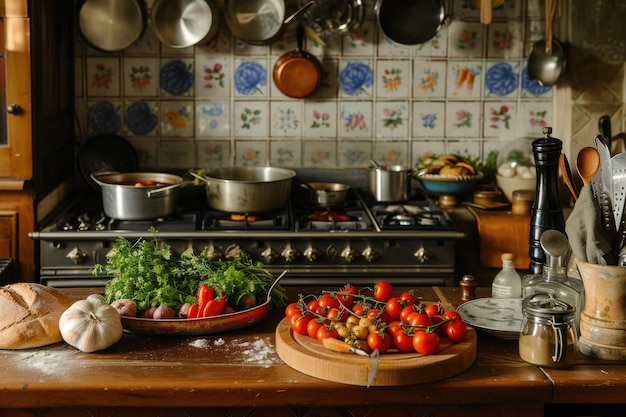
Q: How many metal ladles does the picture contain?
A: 1